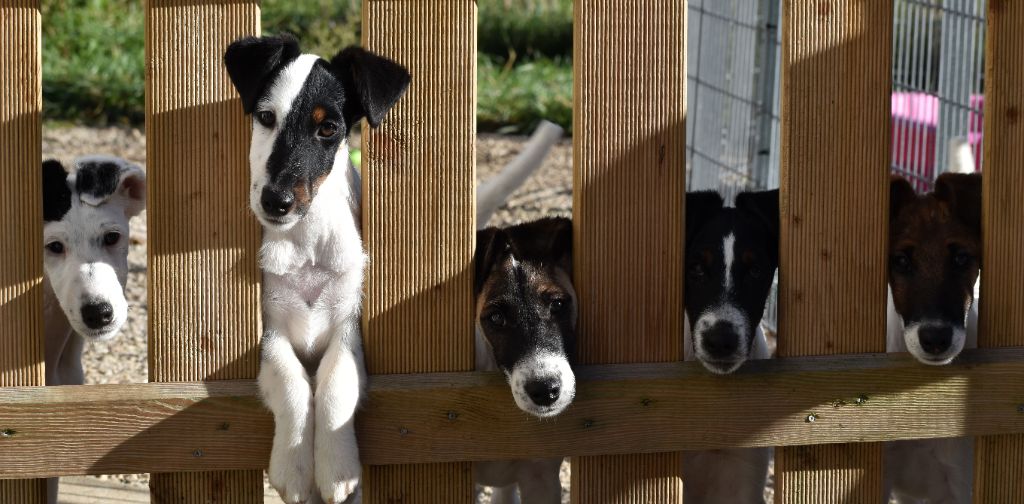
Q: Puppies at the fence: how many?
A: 5